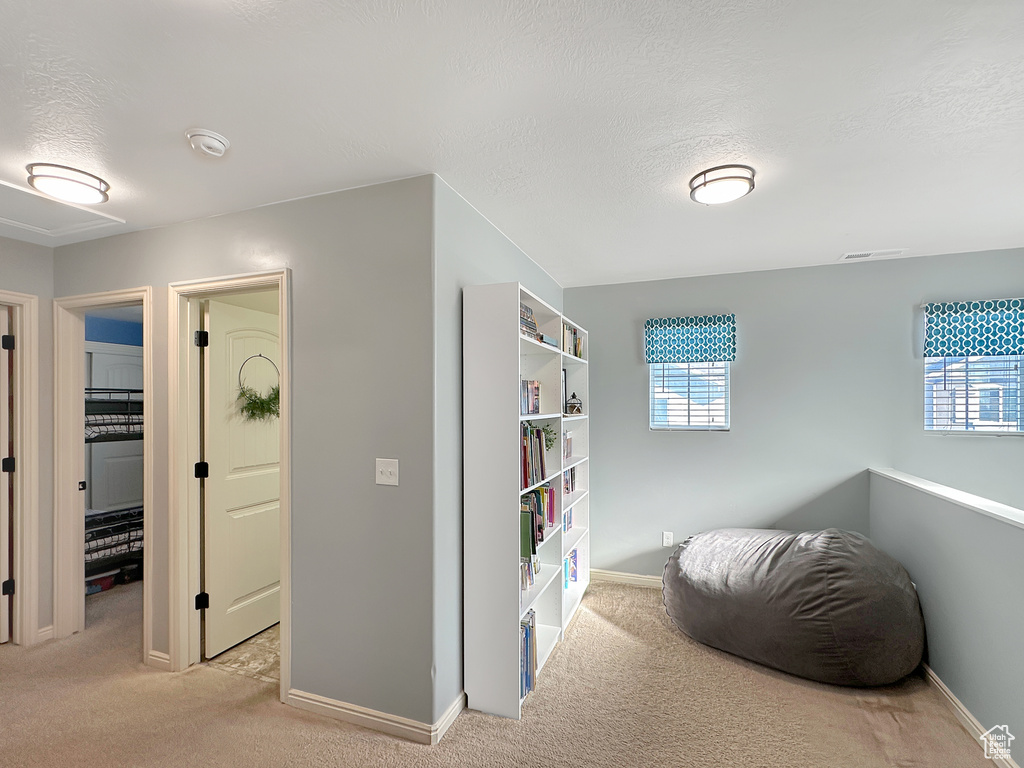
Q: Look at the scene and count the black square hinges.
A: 6